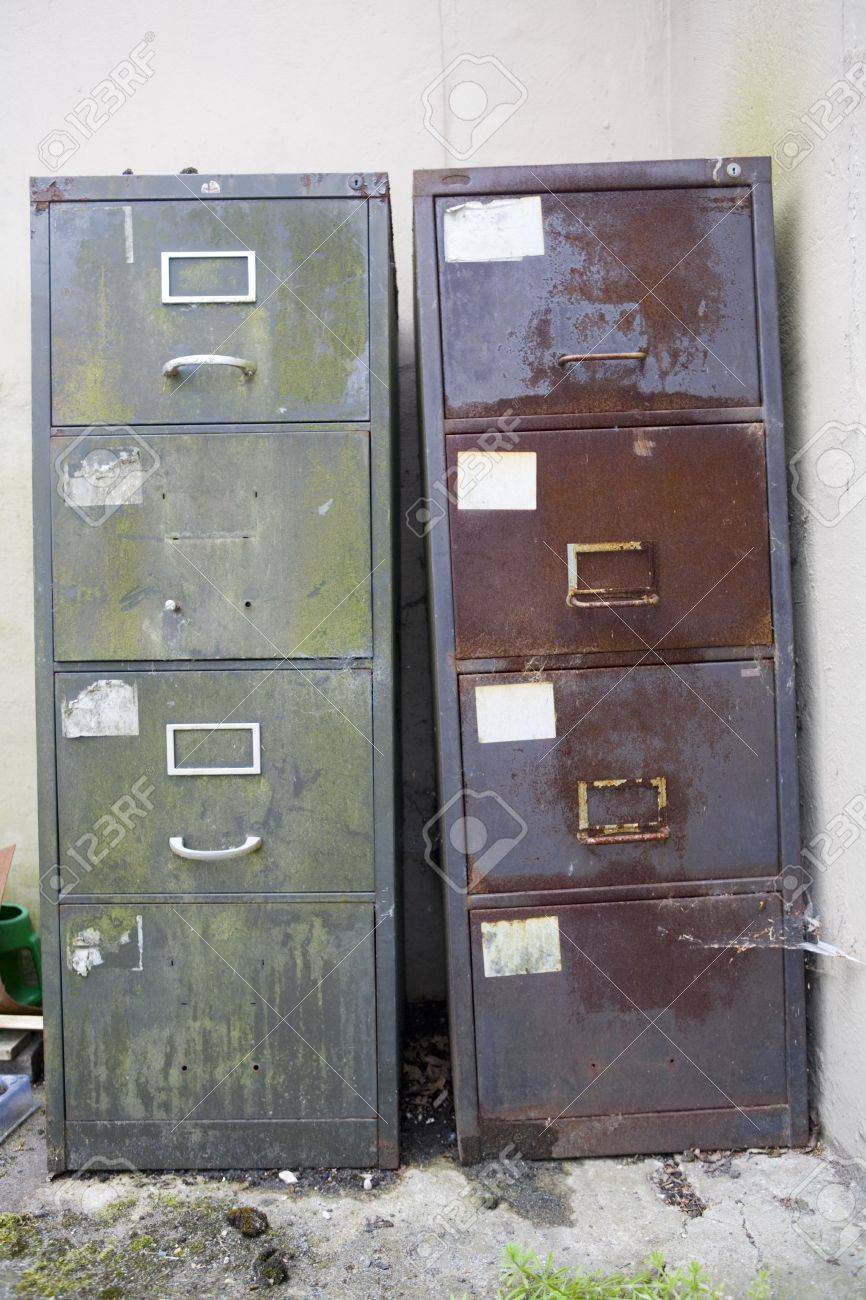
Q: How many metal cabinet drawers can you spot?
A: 8